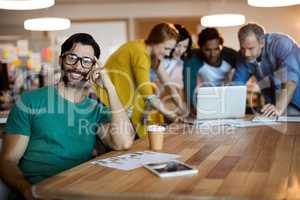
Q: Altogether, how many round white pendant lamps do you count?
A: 4